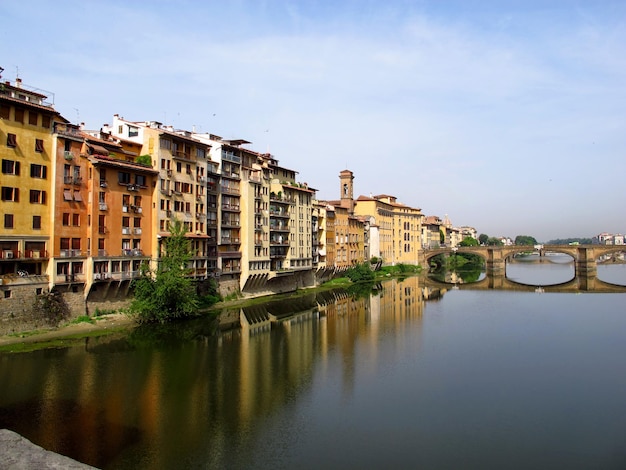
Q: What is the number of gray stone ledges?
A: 1